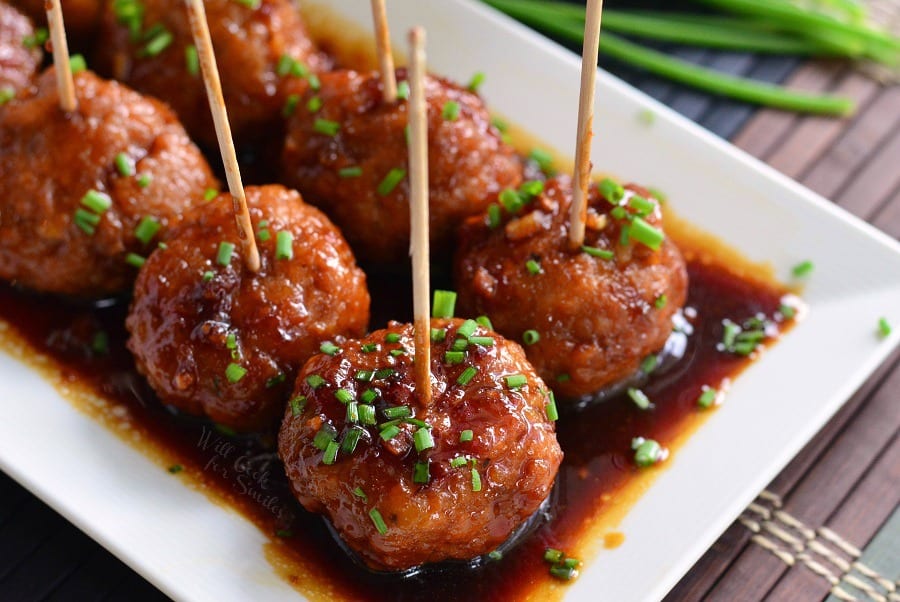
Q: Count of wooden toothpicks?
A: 5